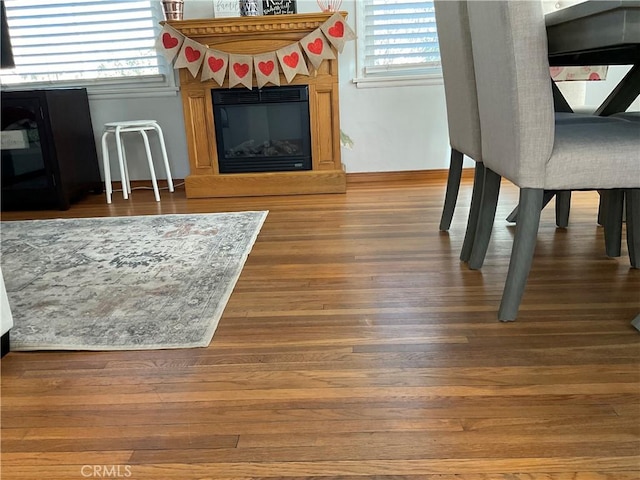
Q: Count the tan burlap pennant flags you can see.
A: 8